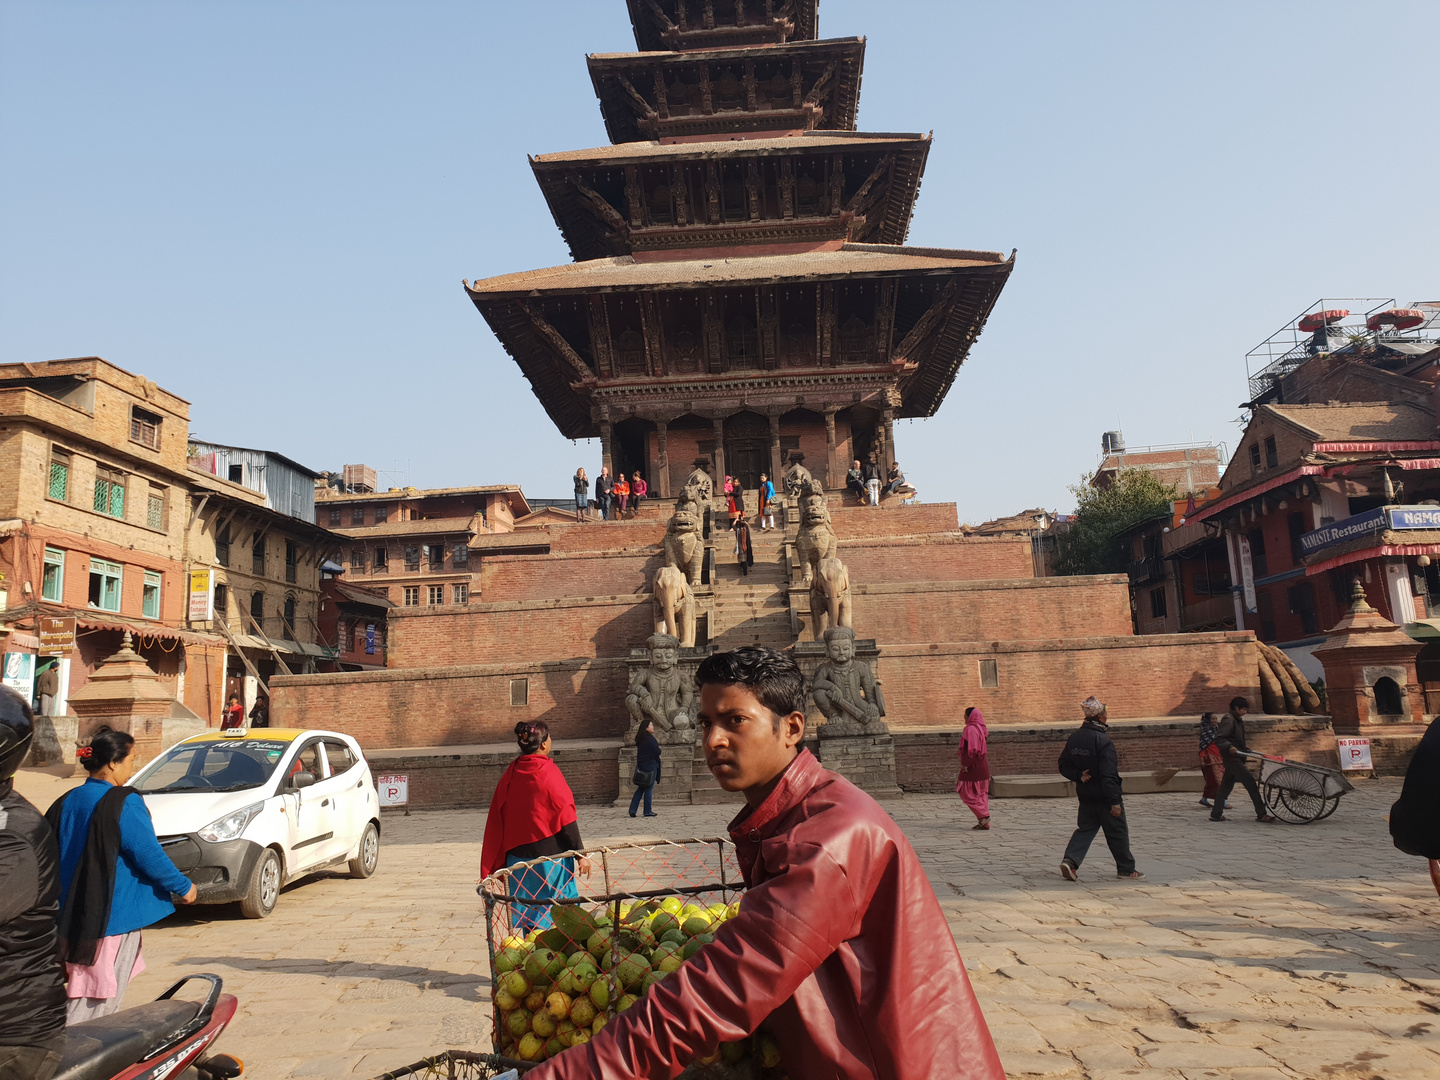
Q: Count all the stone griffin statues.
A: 2